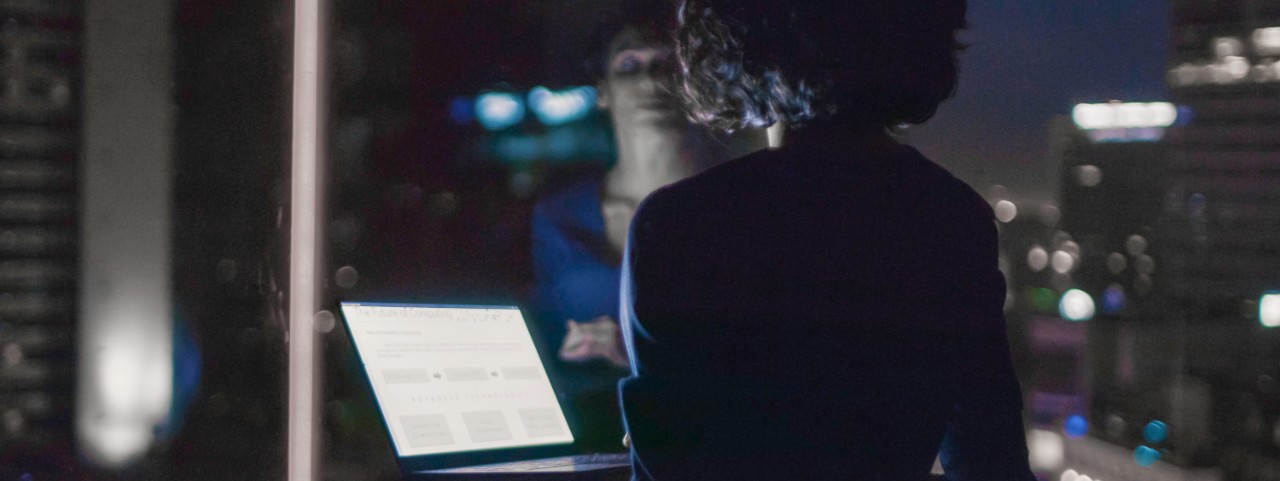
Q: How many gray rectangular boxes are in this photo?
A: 6